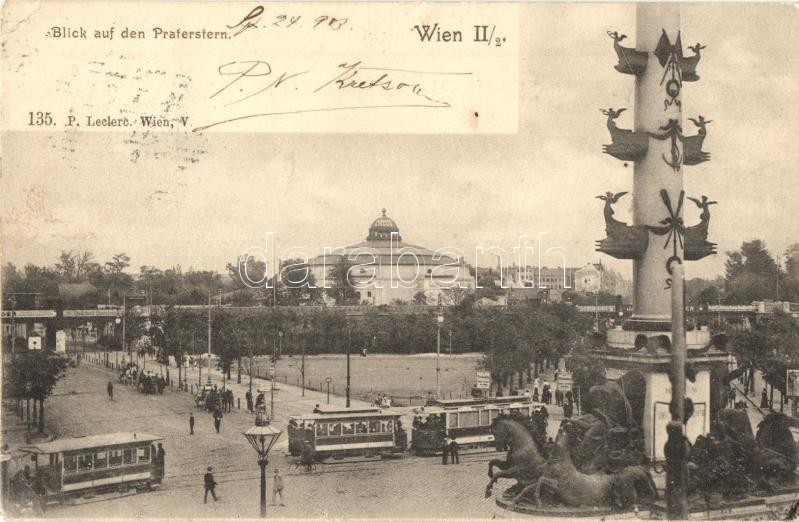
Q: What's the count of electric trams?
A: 3